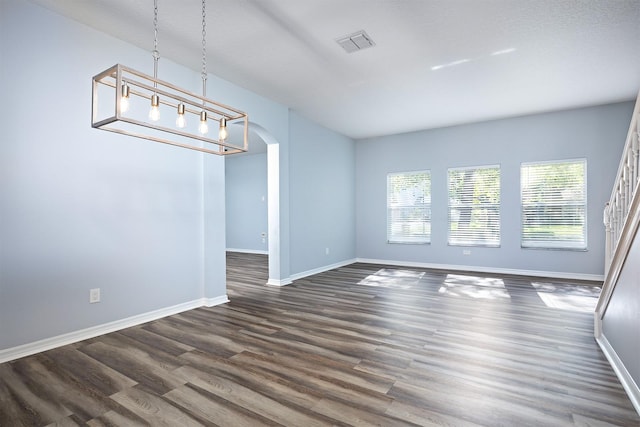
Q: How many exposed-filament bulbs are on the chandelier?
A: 5